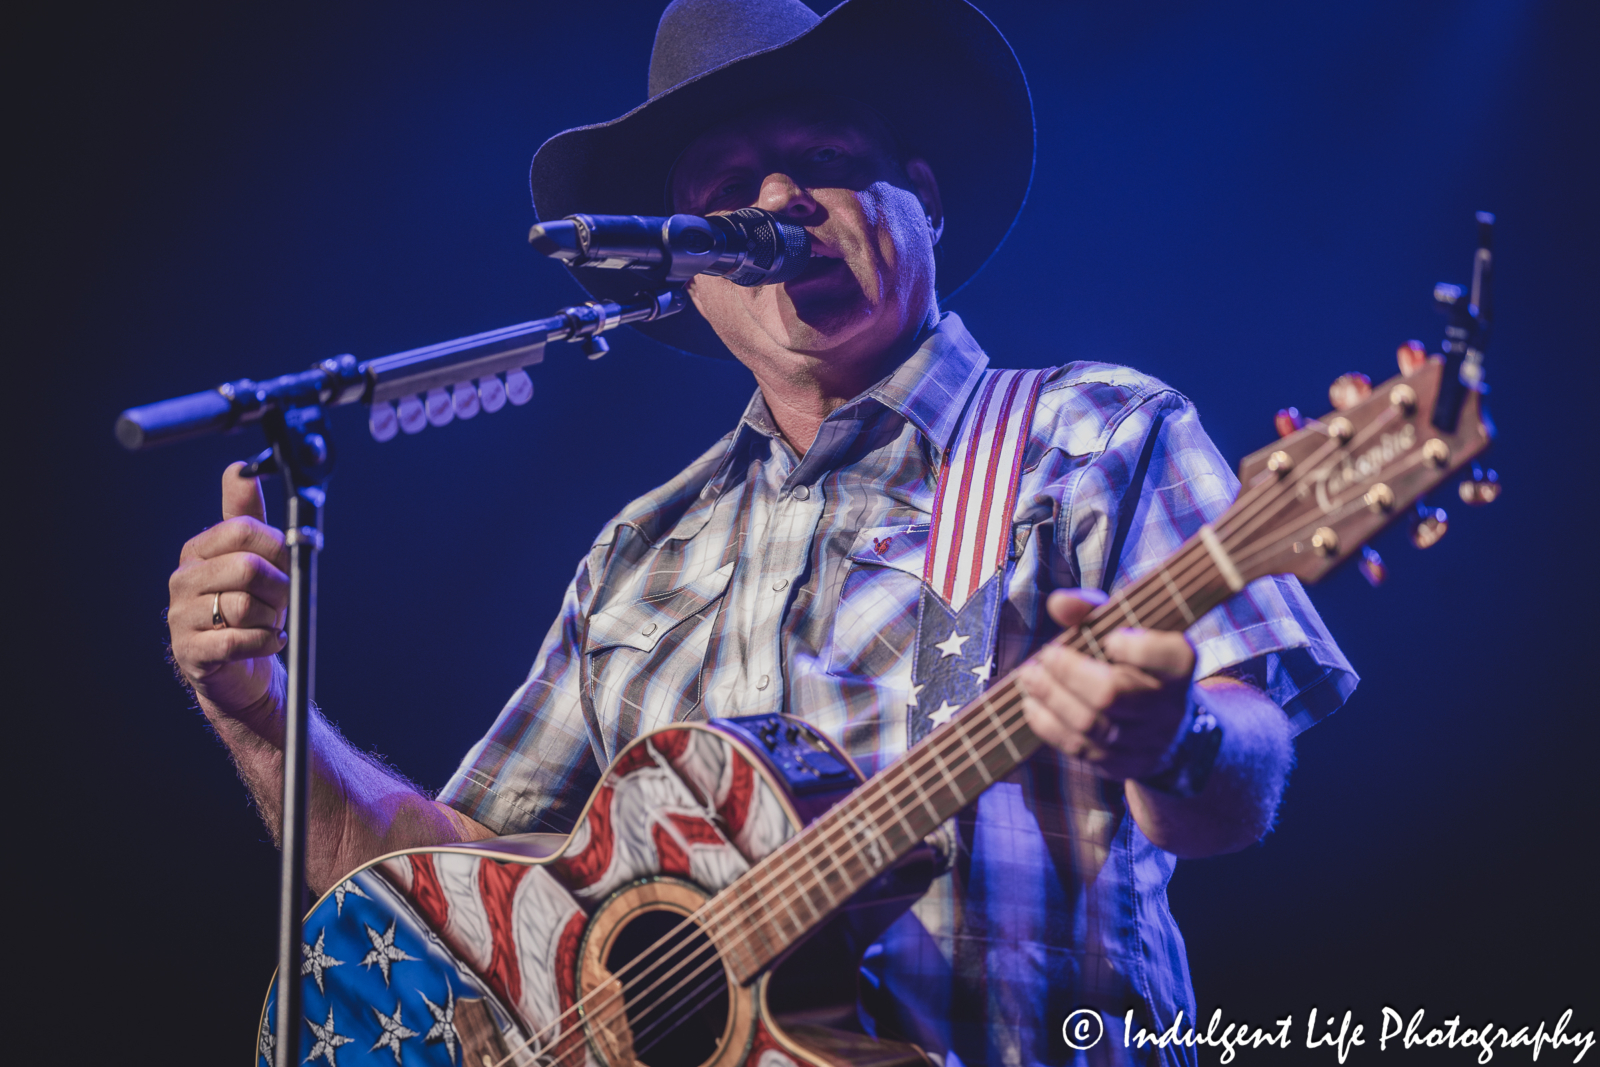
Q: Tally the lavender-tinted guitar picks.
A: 6